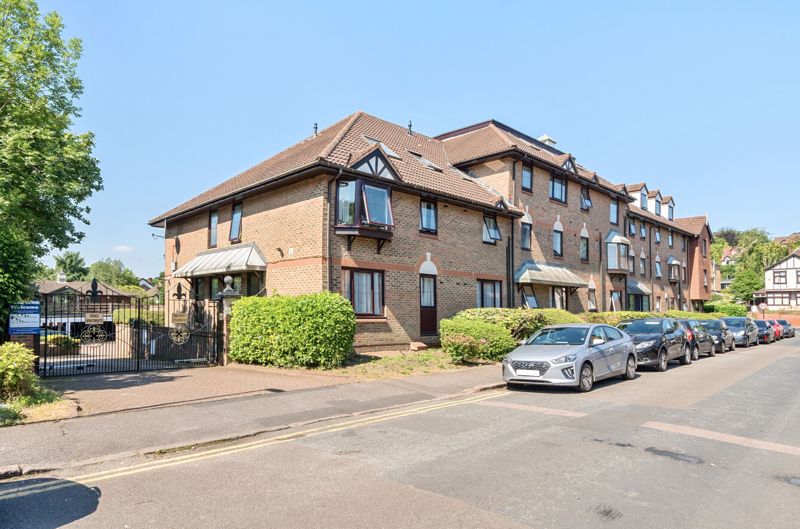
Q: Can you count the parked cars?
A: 8